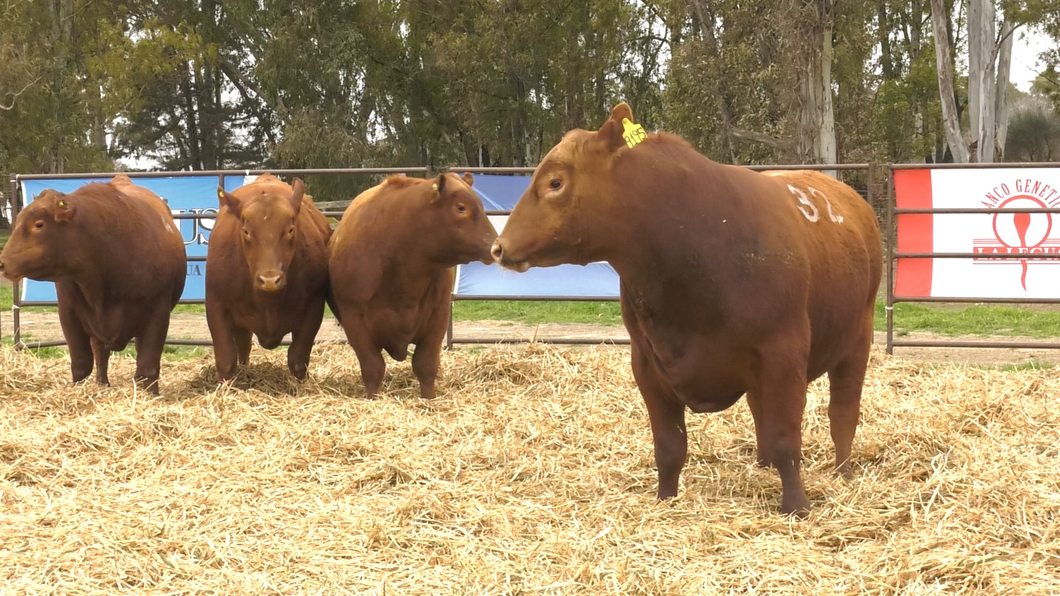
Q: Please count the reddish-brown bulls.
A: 4